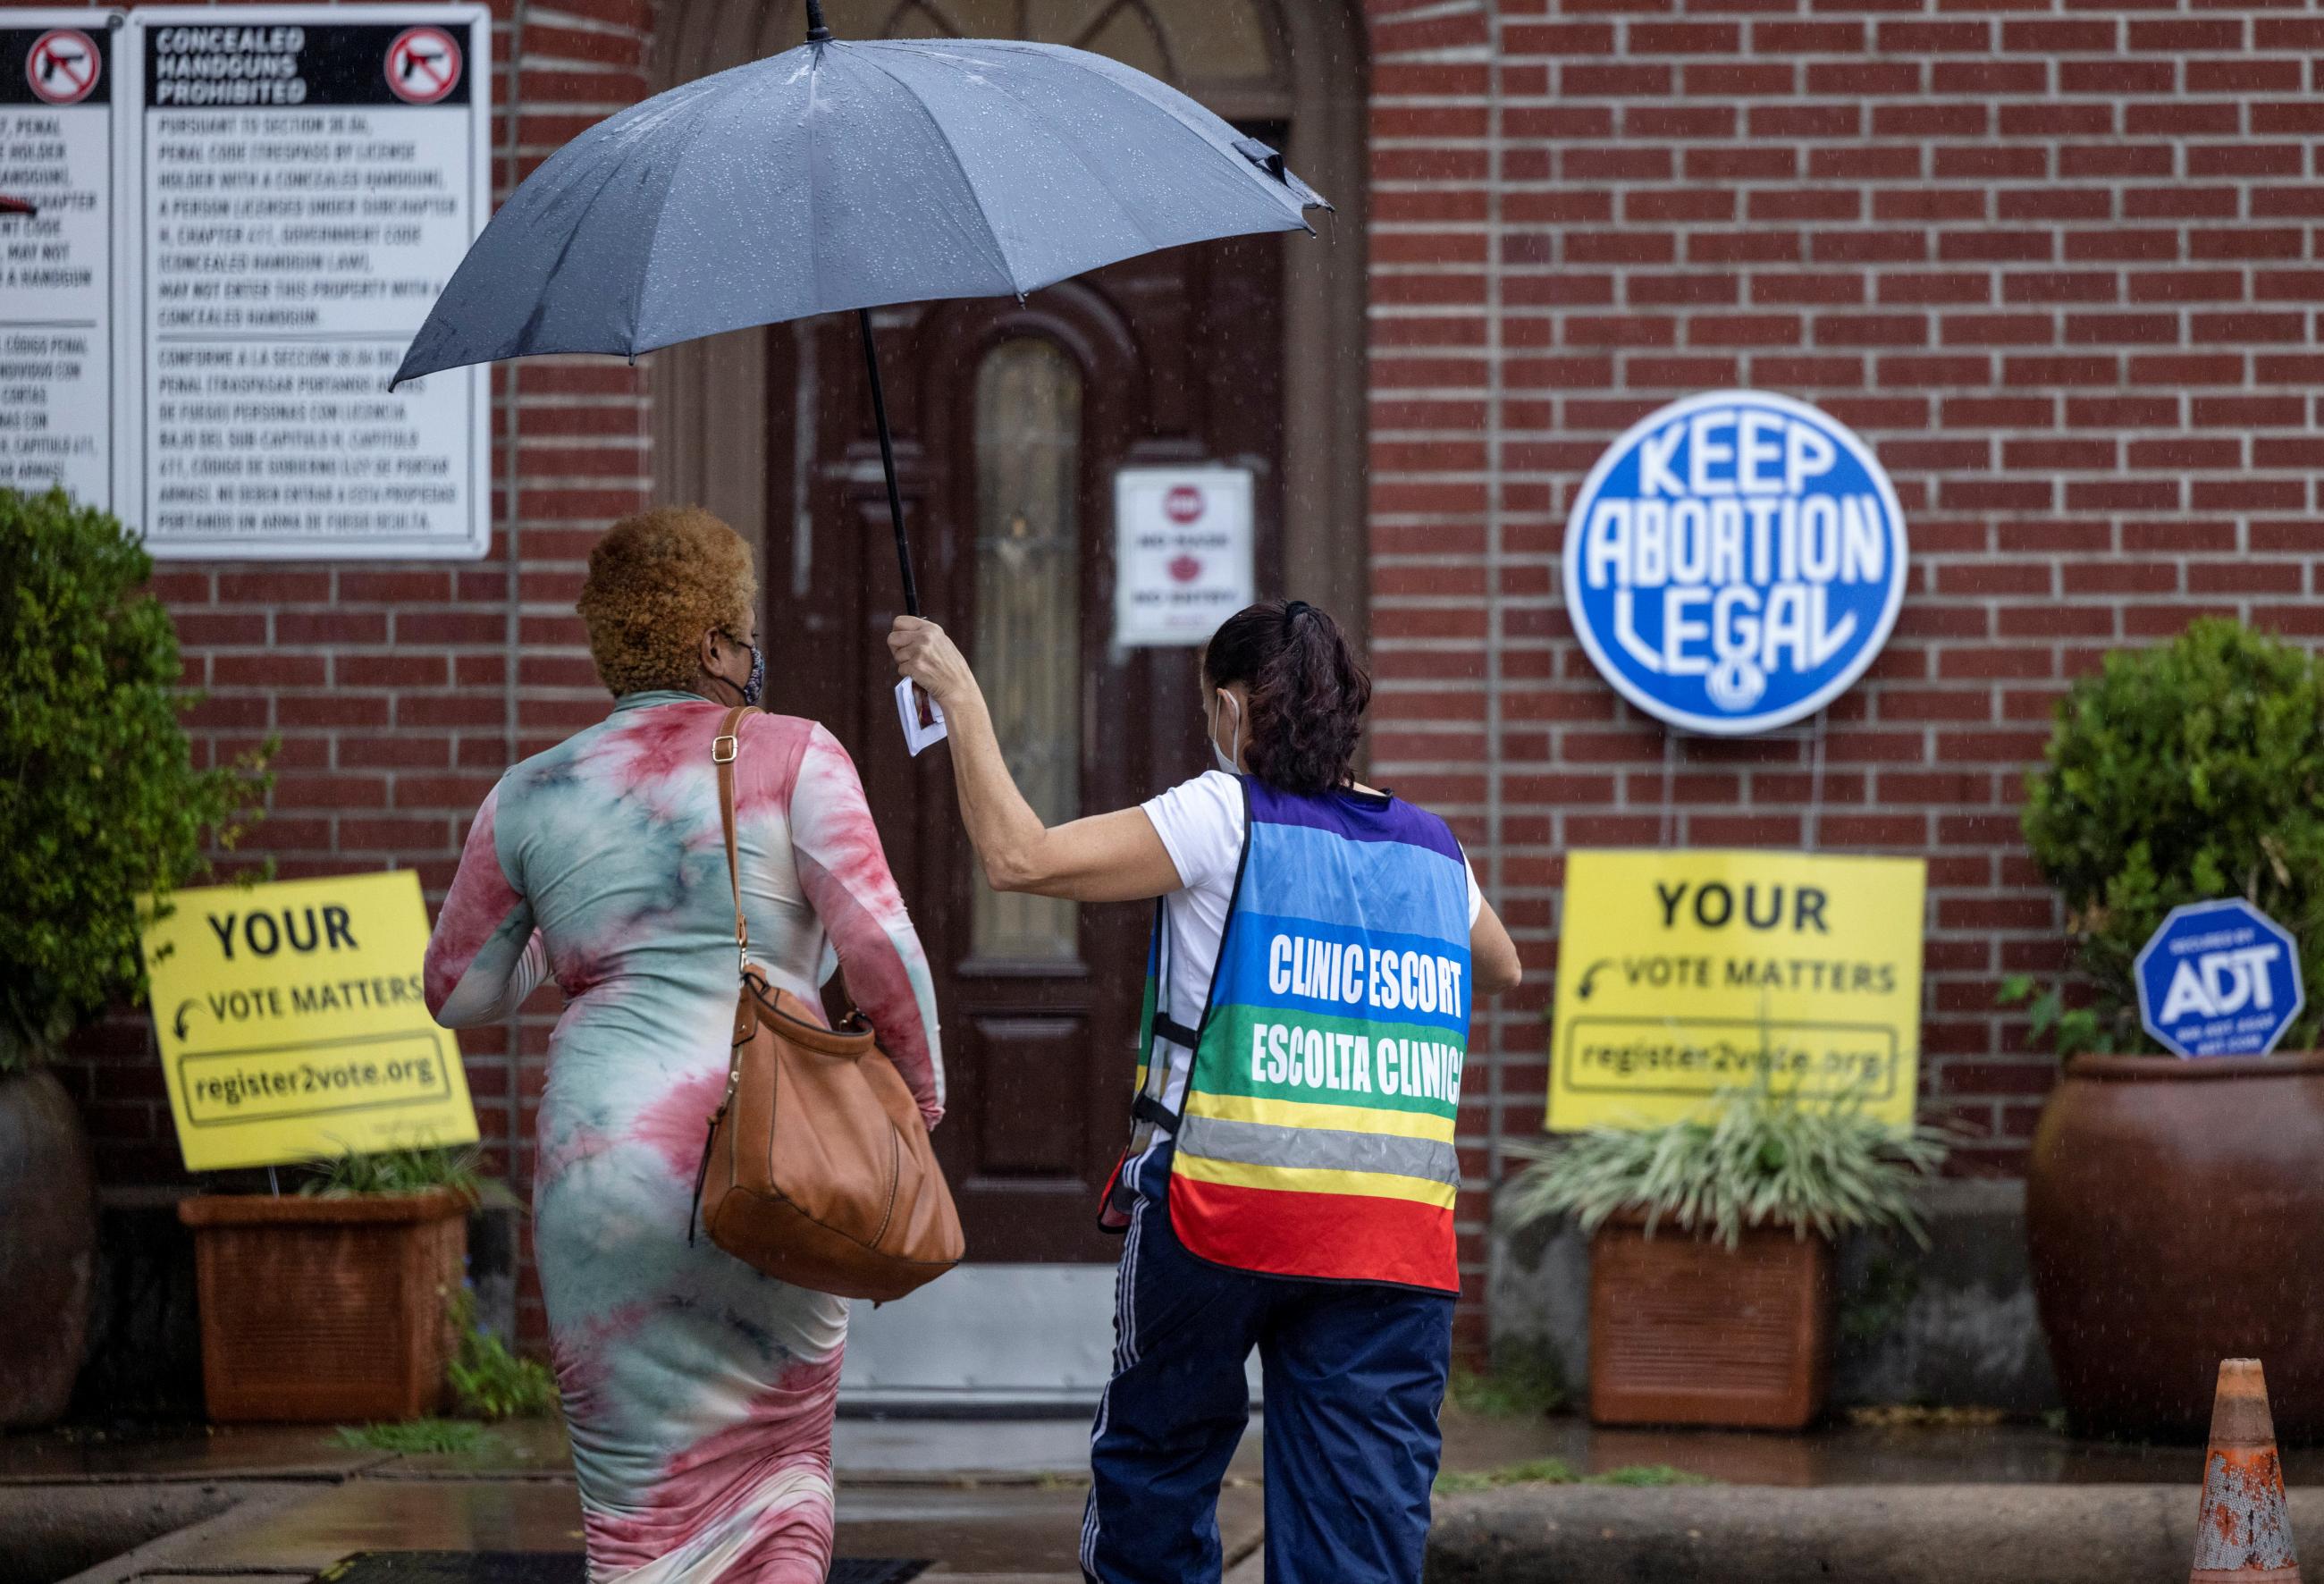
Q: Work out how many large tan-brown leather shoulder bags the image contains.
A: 1